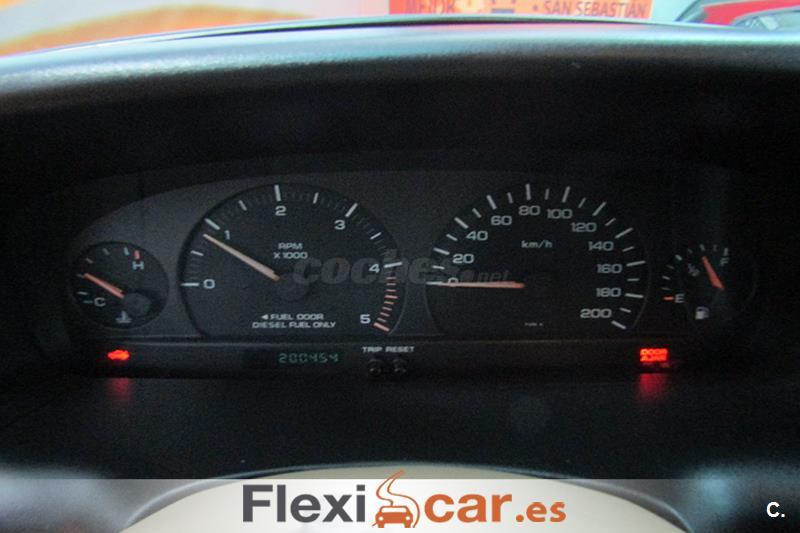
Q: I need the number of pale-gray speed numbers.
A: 11